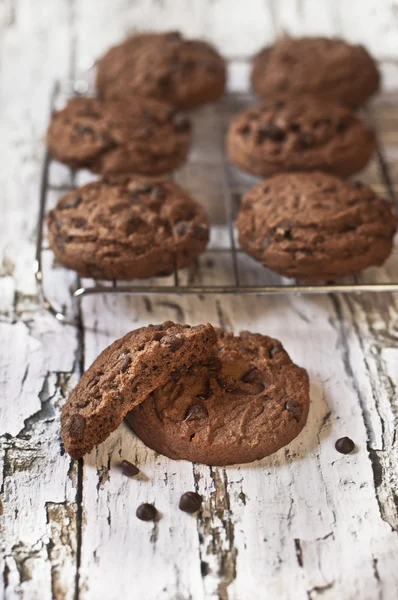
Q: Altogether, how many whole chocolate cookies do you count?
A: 7